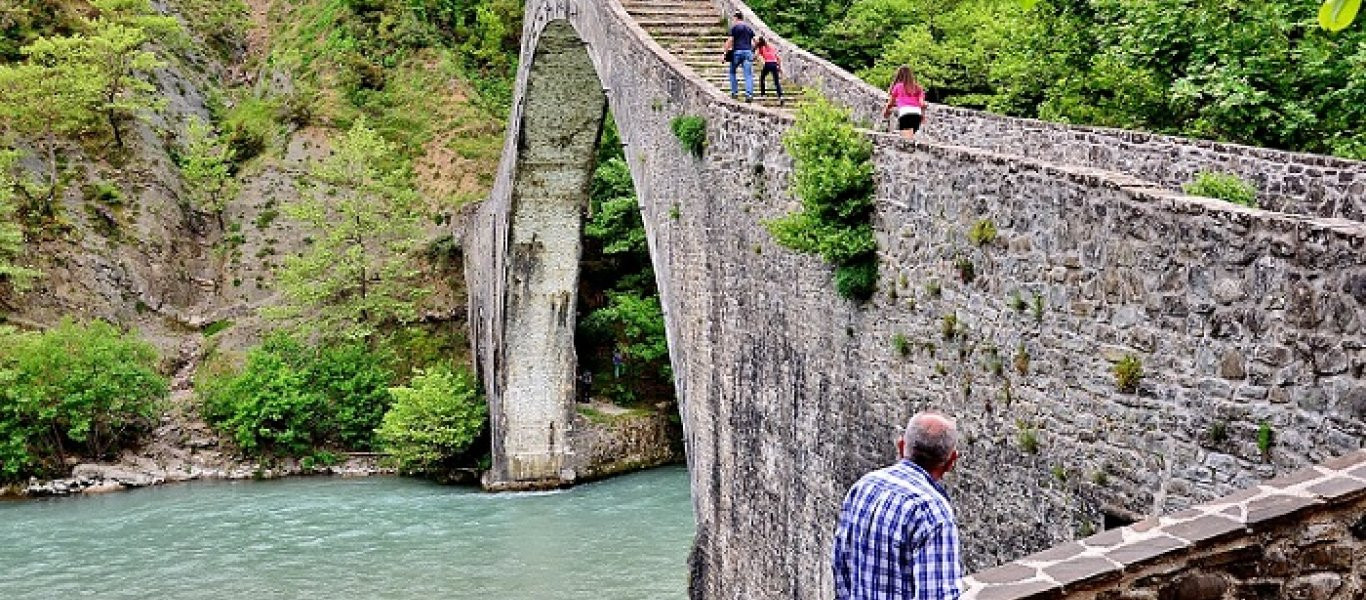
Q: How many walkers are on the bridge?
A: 3